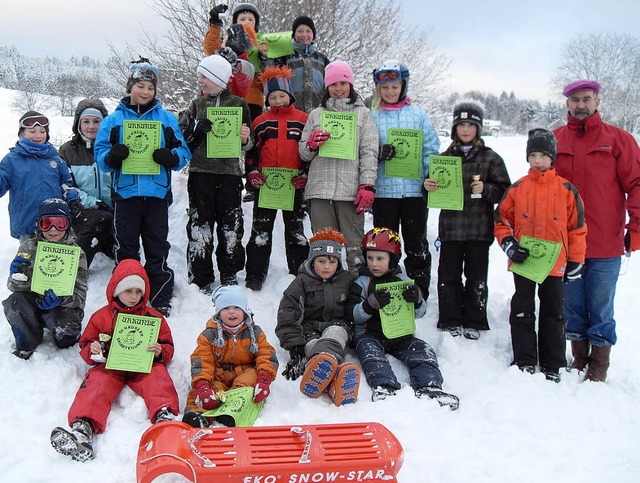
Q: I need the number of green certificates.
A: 12